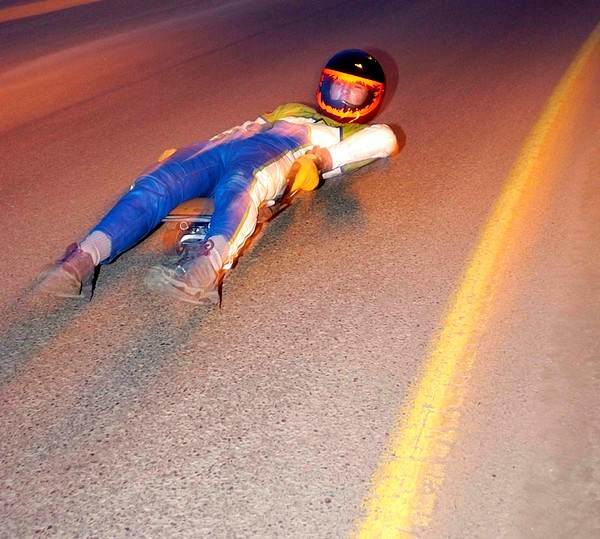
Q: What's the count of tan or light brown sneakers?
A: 2